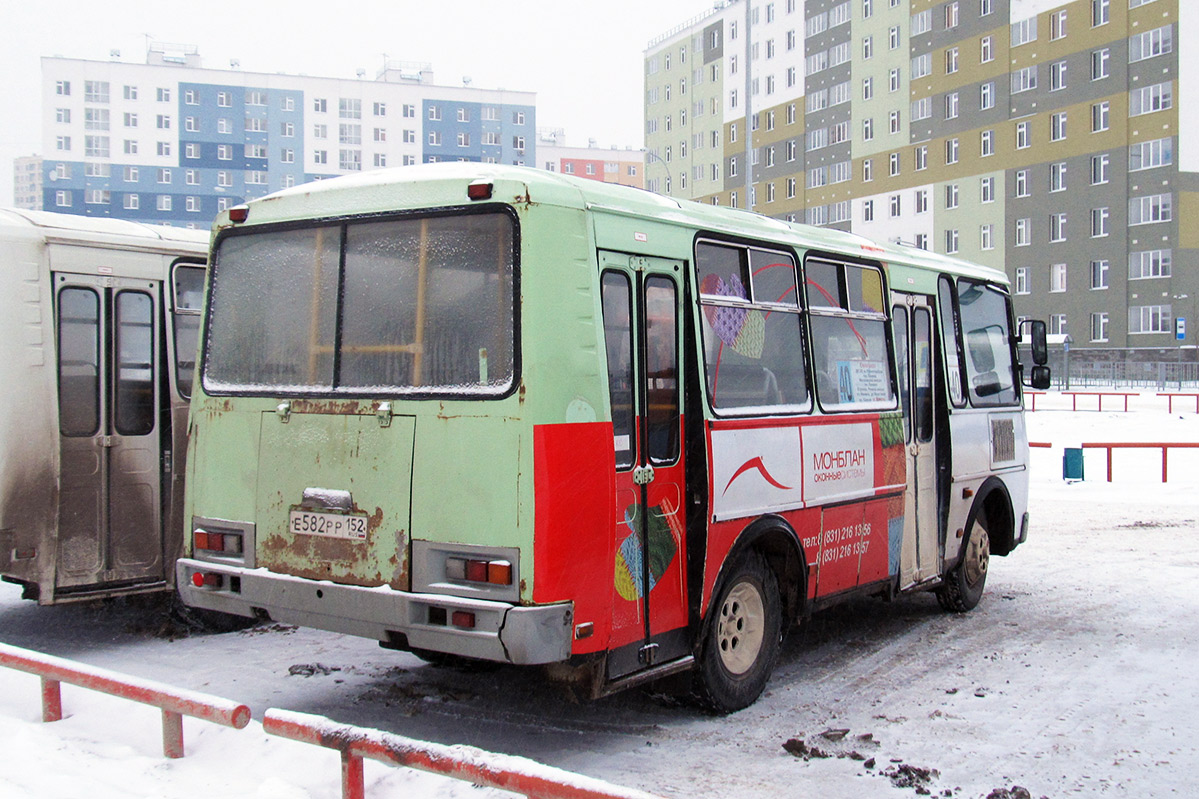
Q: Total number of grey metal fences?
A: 1